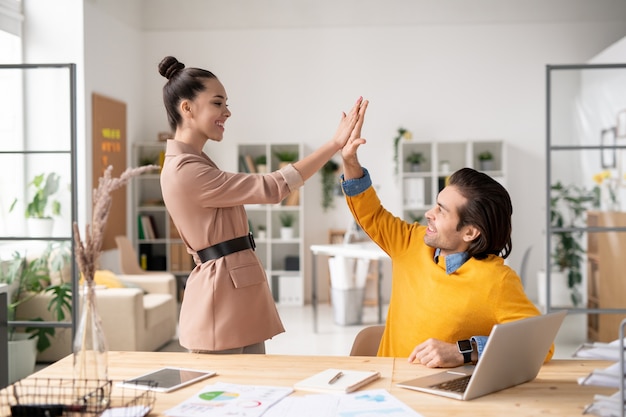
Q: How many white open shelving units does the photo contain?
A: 3